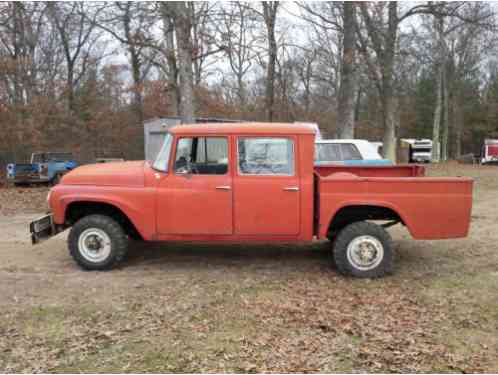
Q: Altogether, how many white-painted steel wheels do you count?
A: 2